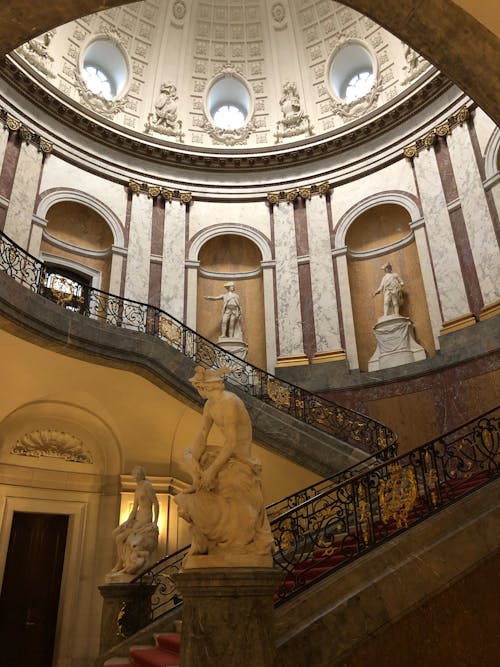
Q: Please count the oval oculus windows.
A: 3